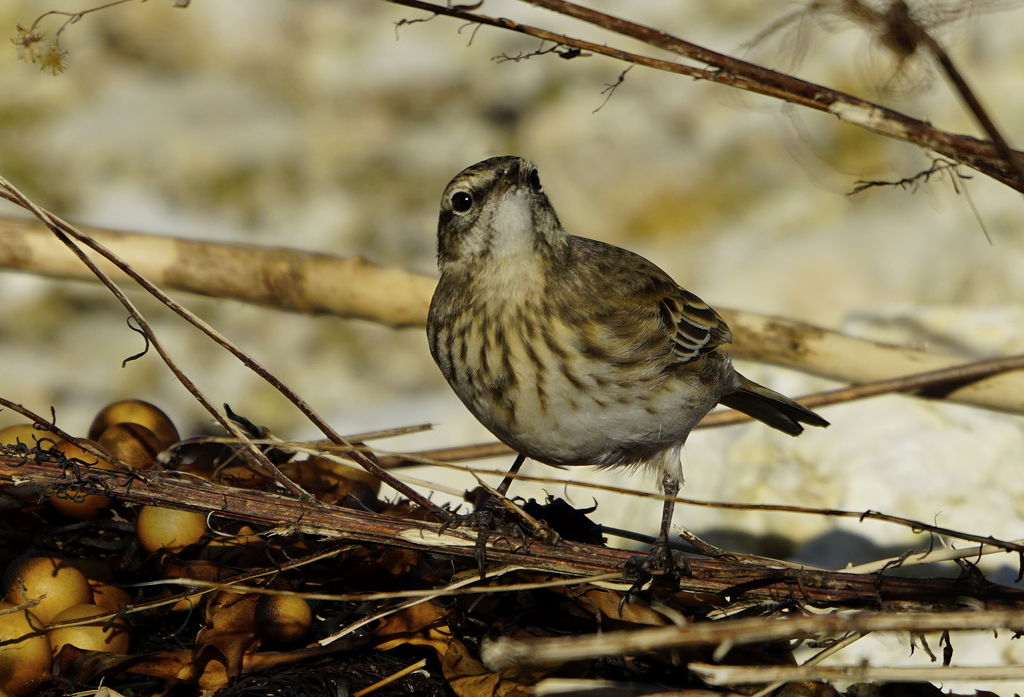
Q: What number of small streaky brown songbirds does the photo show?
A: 1